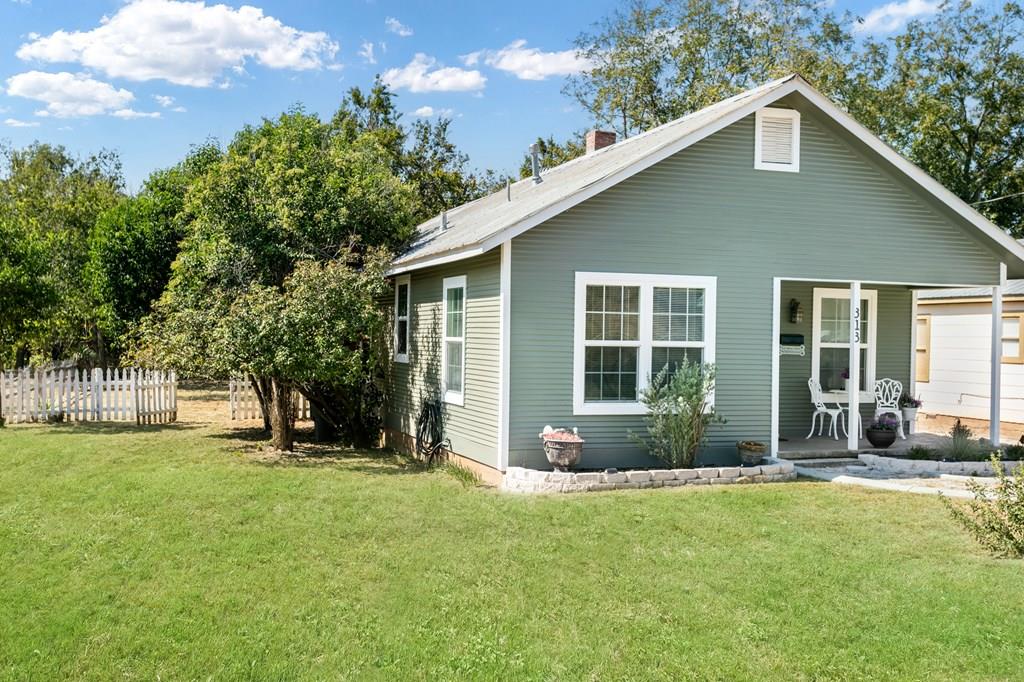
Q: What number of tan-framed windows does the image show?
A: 2